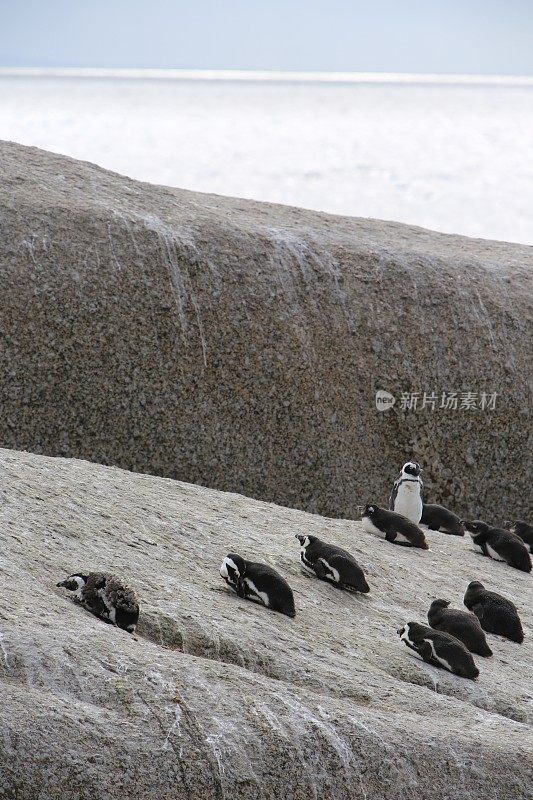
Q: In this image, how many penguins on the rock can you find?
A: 11